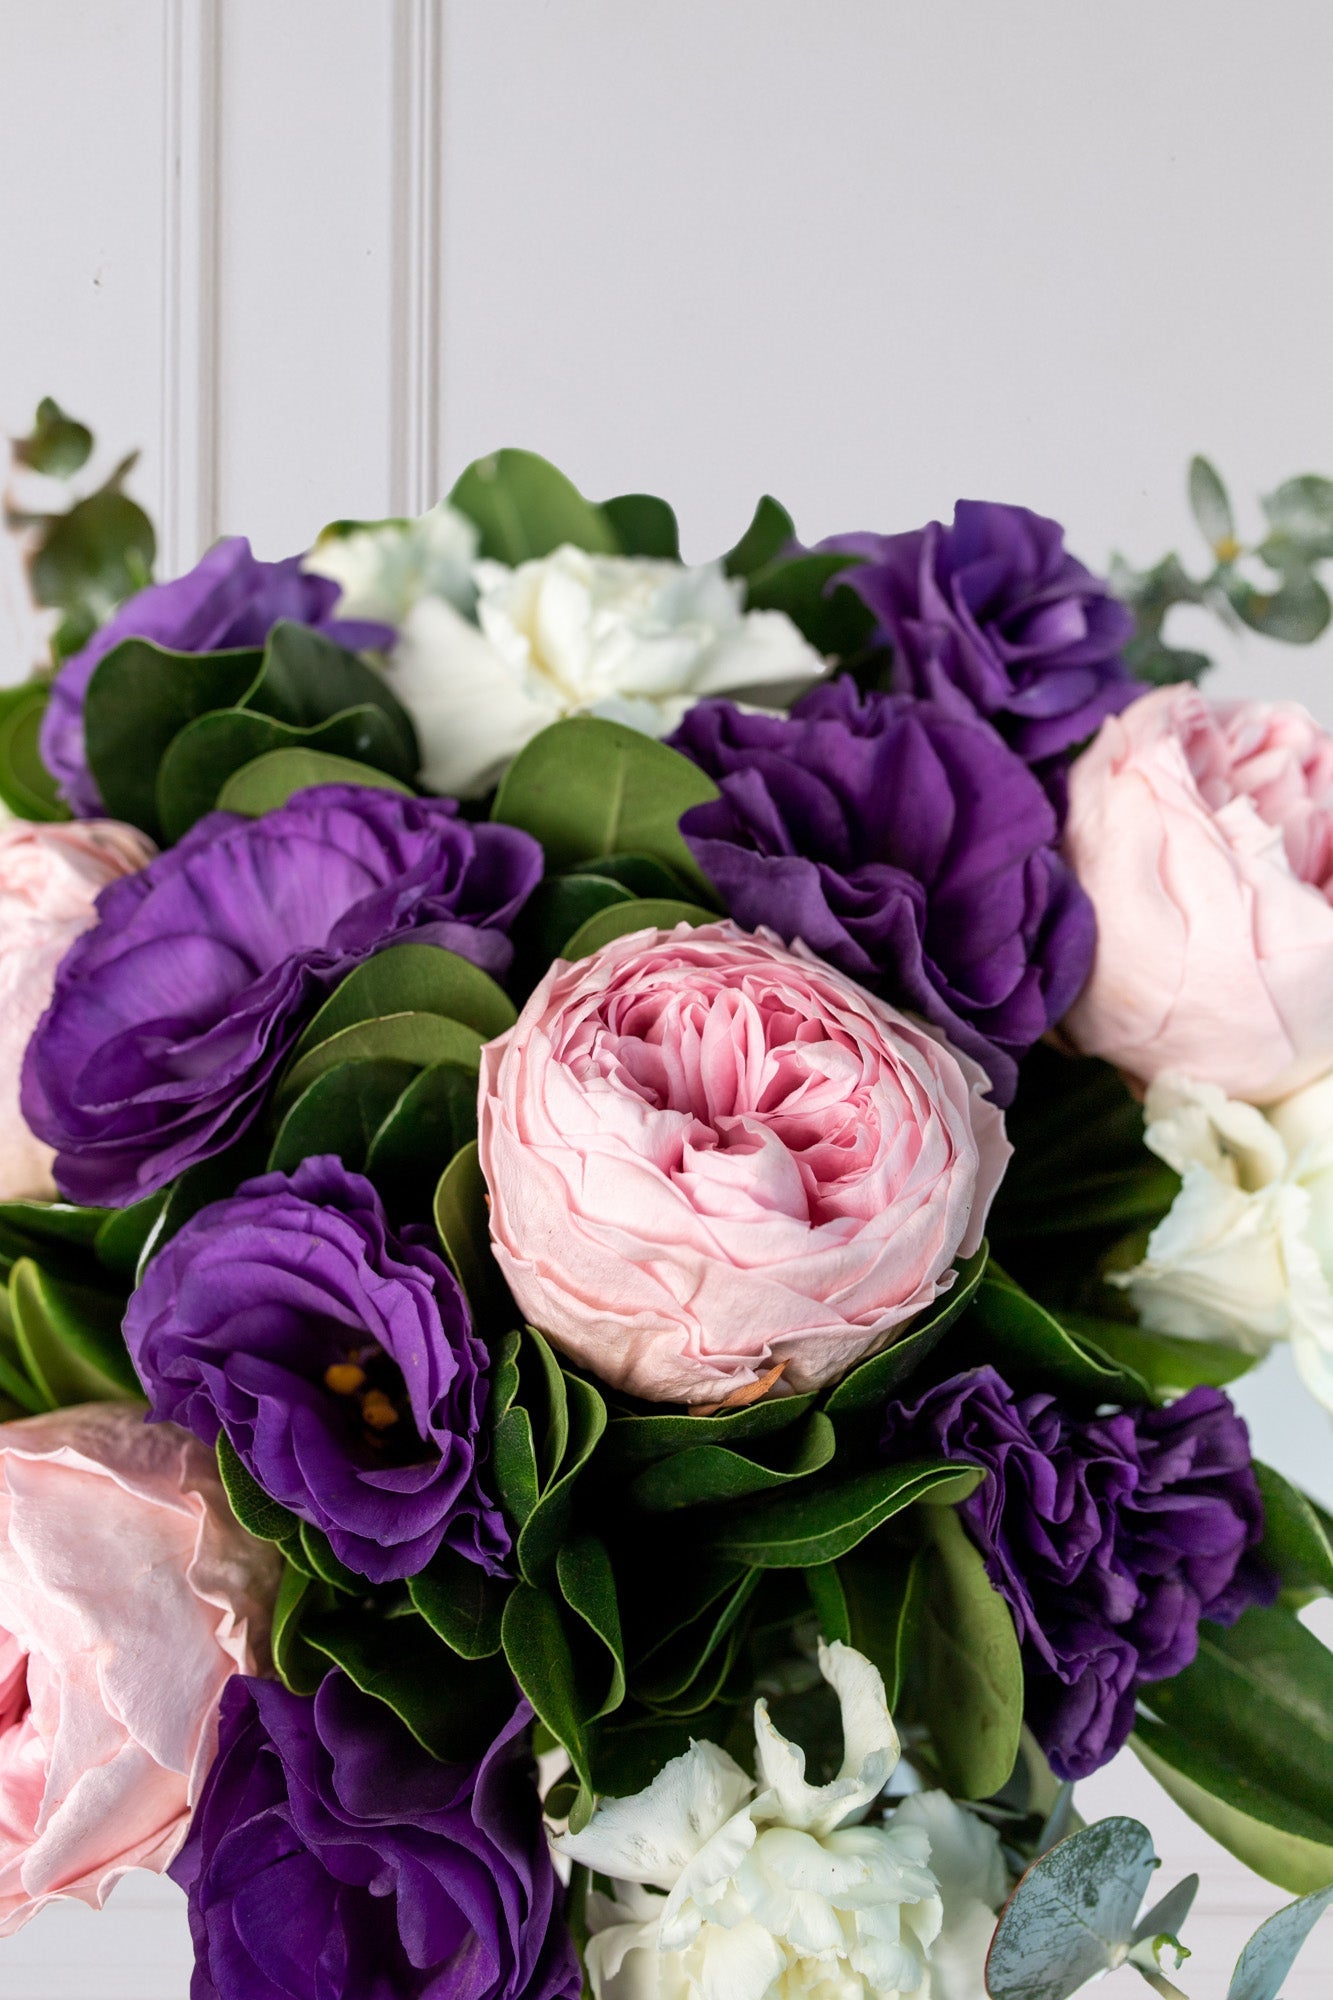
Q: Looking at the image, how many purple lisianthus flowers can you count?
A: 7